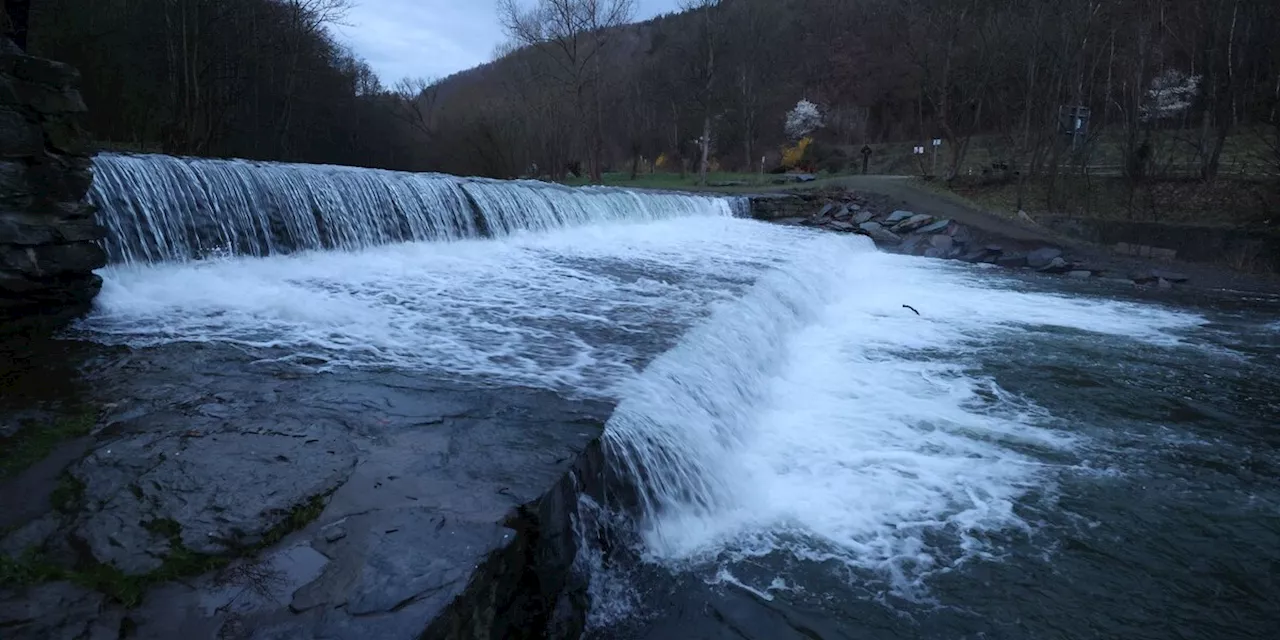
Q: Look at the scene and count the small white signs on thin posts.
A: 2